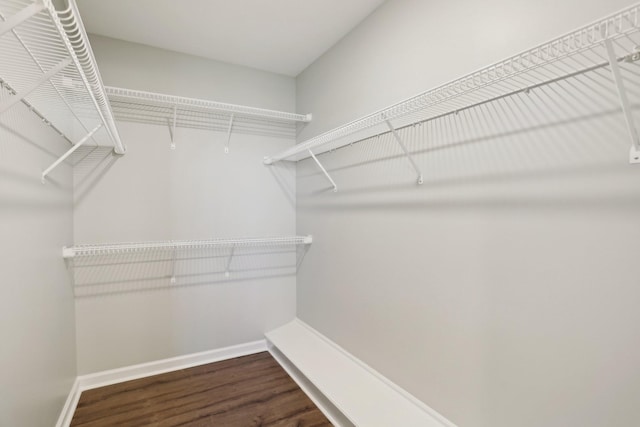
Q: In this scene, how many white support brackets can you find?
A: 10